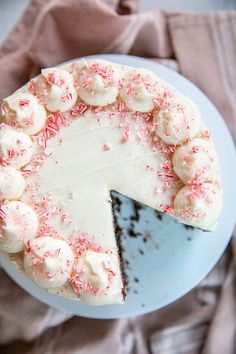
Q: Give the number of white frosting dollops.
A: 12